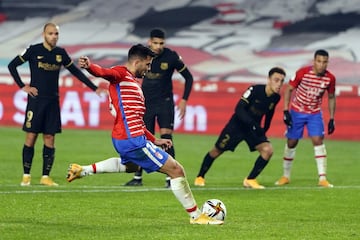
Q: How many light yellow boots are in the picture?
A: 8